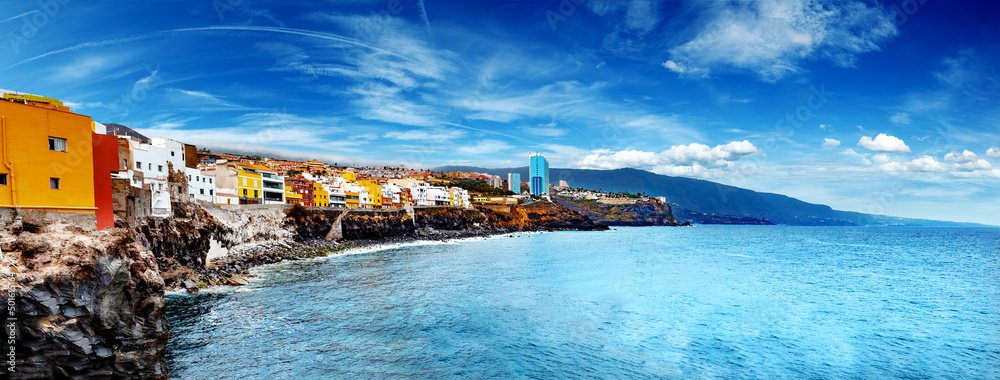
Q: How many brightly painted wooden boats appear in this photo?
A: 0